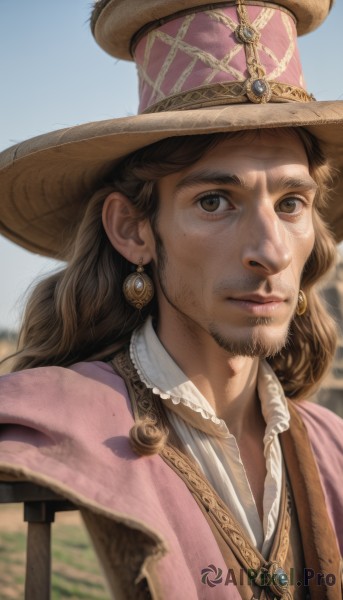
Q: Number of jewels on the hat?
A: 2